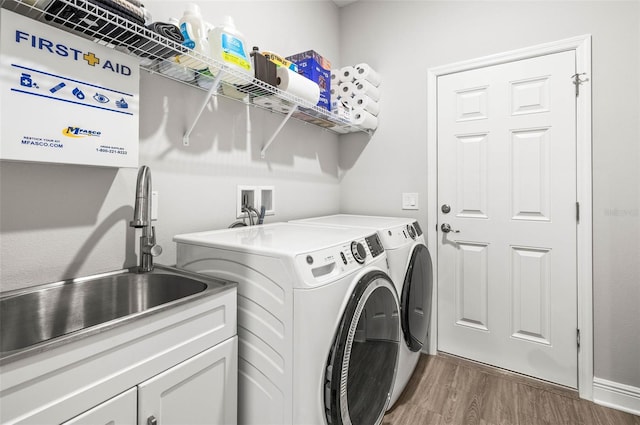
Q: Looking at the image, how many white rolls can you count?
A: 10